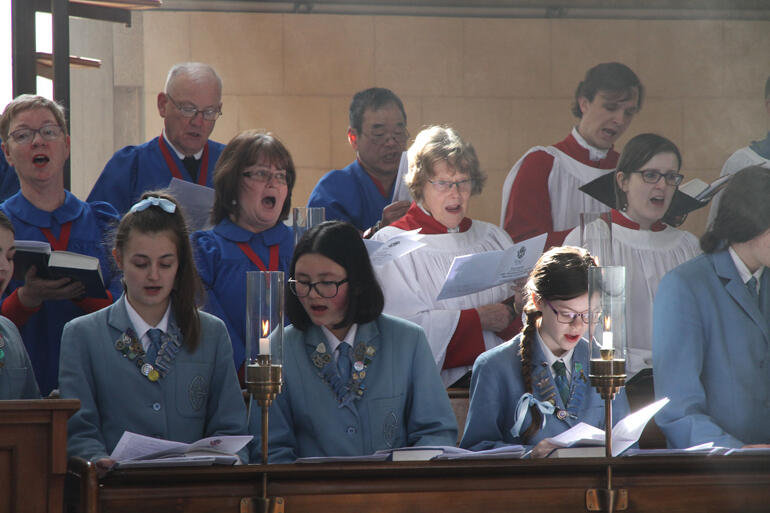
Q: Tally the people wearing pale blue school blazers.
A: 5